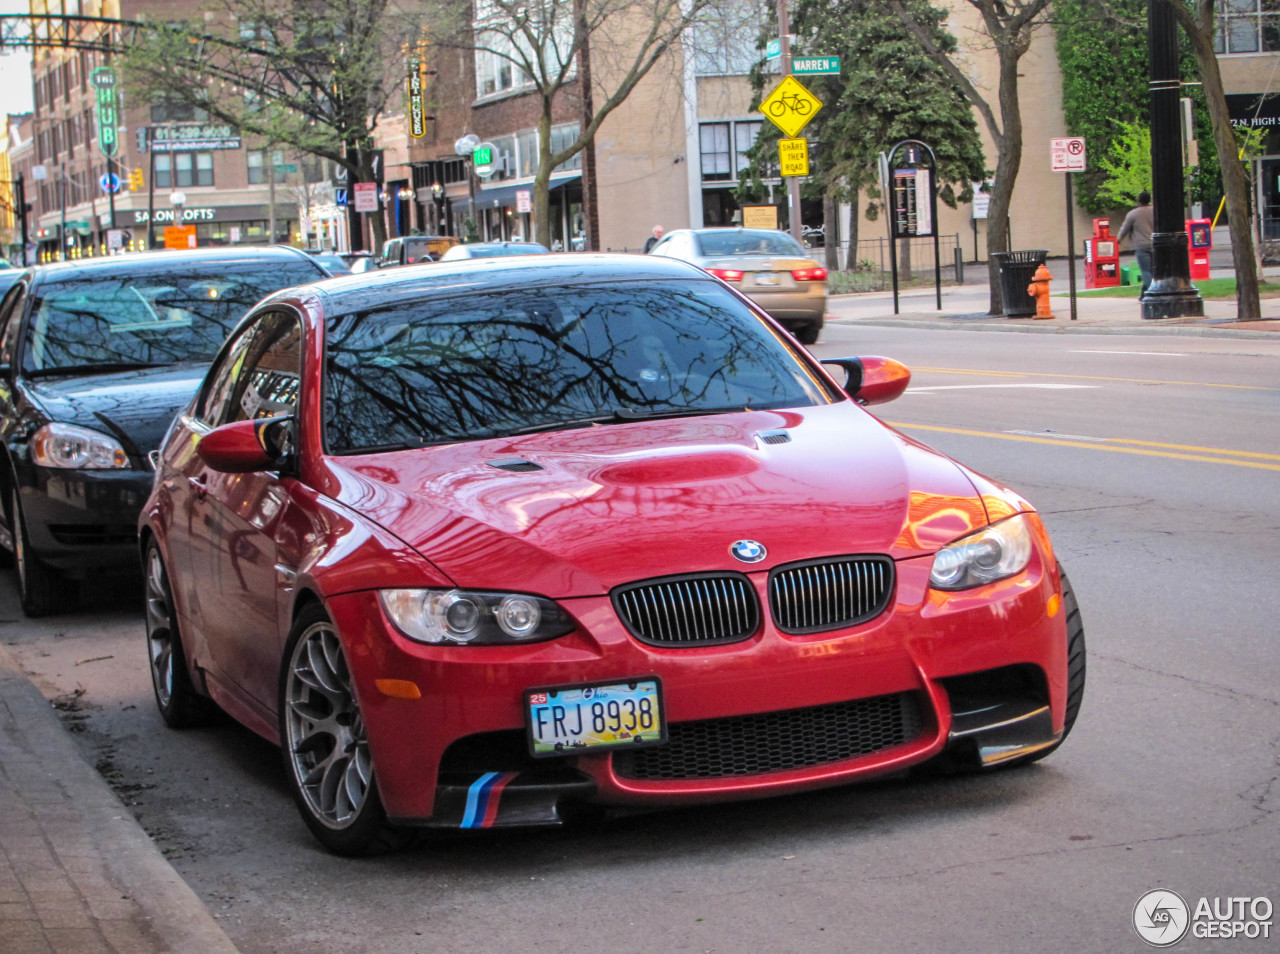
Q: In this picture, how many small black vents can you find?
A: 2